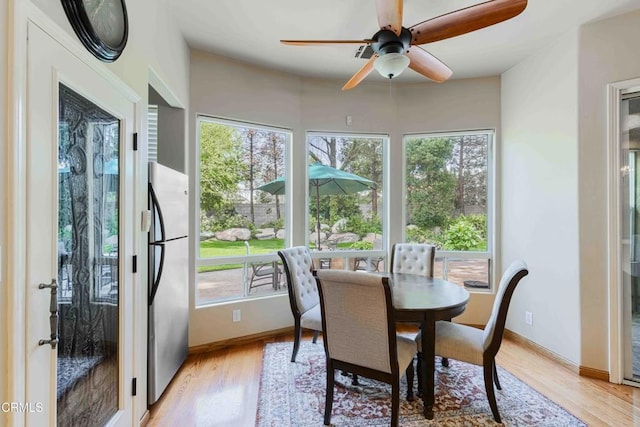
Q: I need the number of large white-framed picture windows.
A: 3